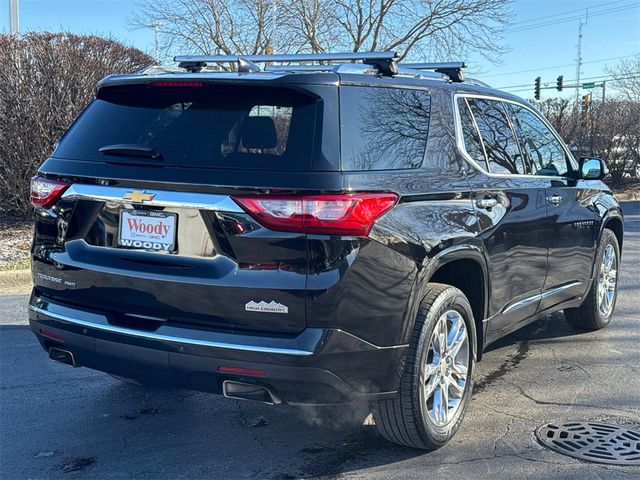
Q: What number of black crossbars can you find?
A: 2